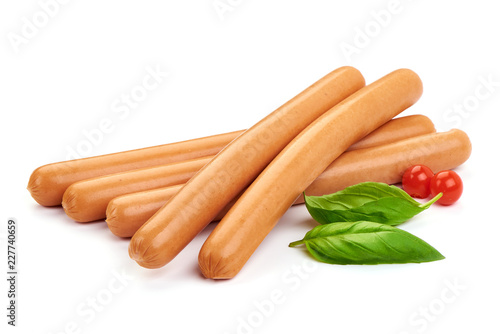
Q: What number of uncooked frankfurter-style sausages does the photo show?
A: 5